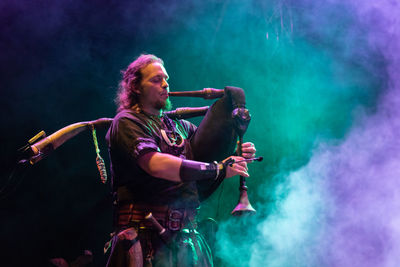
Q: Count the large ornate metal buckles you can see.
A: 1